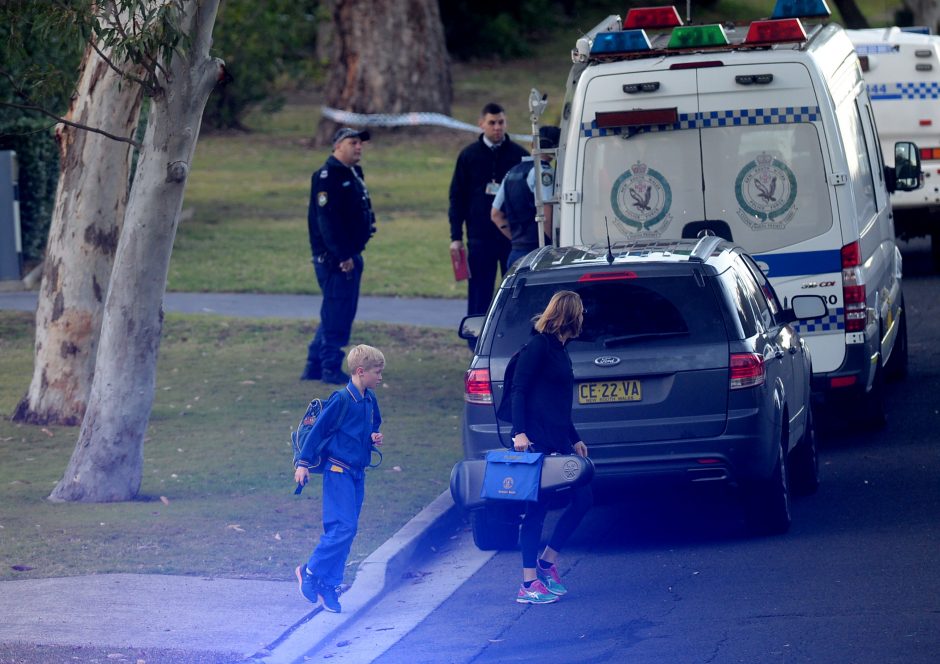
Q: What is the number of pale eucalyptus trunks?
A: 2